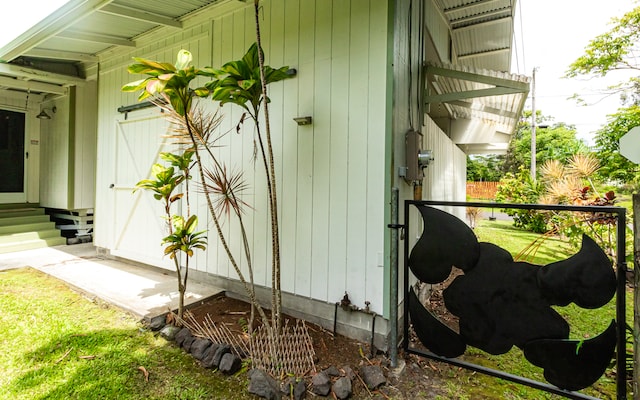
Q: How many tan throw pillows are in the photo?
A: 0